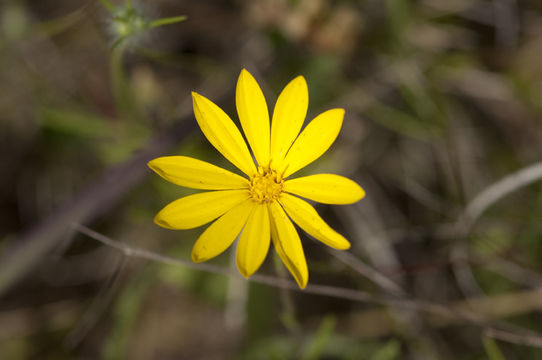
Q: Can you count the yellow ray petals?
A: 11